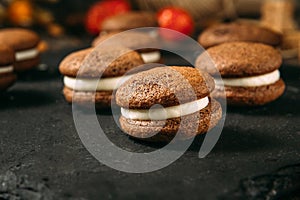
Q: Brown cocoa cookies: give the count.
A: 8